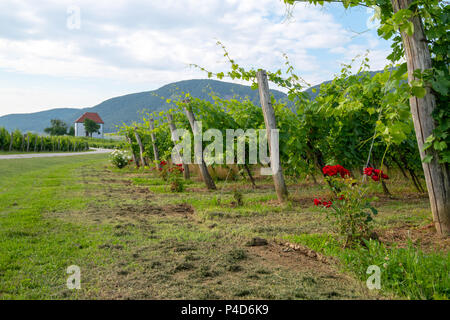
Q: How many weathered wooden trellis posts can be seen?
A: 7